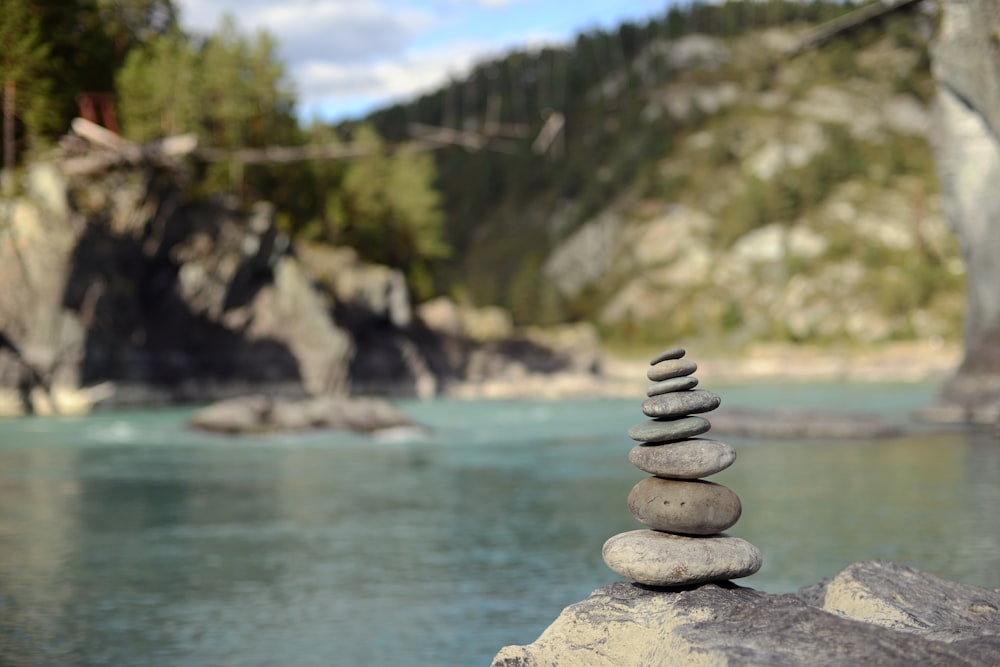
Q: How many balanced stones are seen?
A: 8